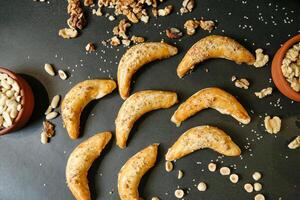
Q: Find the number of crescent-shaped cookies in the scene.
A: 8